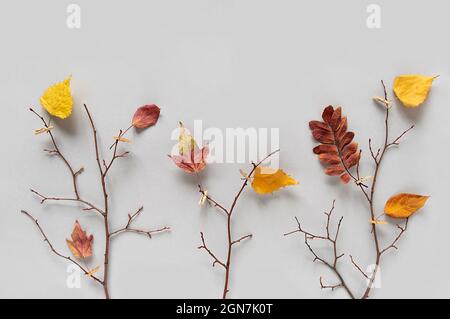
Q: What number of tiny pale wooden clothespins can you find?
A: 8